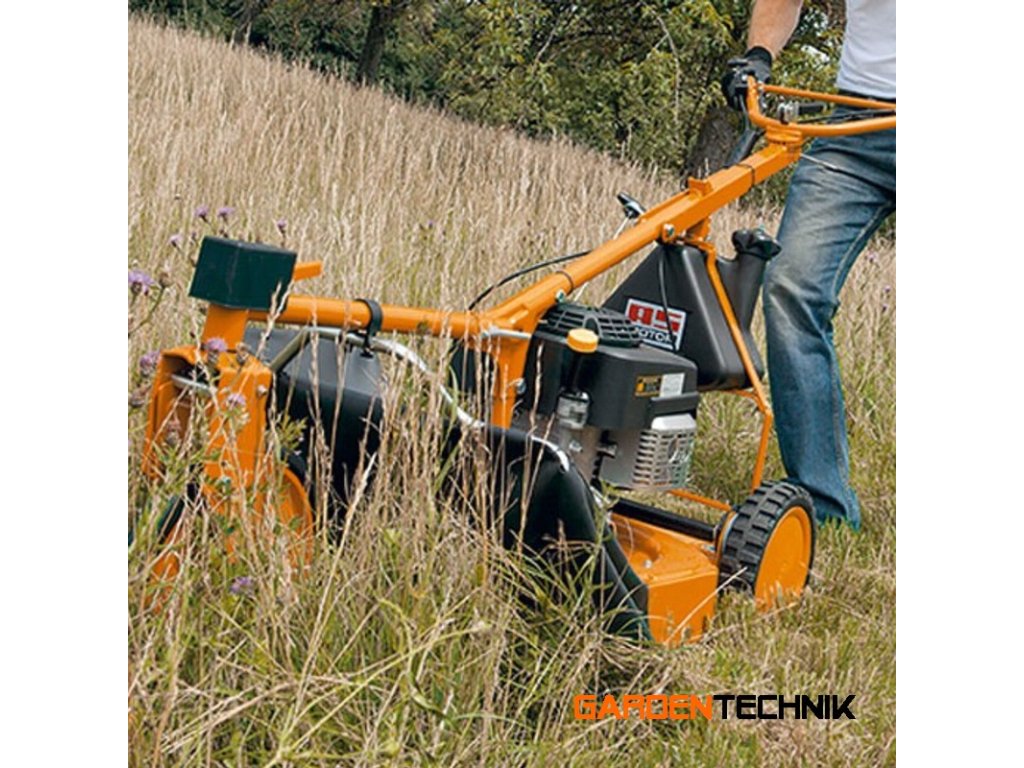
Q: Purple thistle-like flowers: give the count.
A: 9